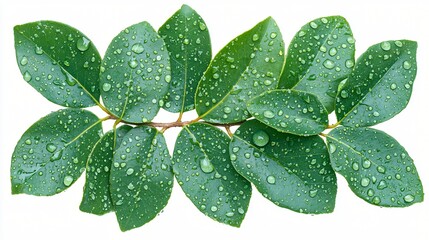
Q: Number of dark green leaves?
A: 13